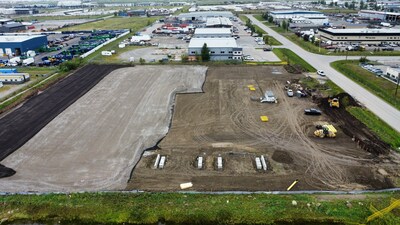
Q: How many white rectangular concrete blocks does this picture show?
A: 6